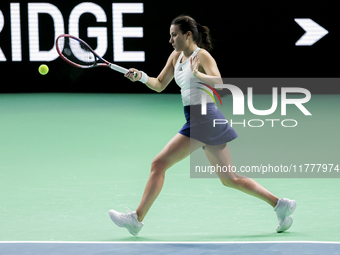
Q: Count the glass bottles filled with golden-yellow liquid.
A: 0